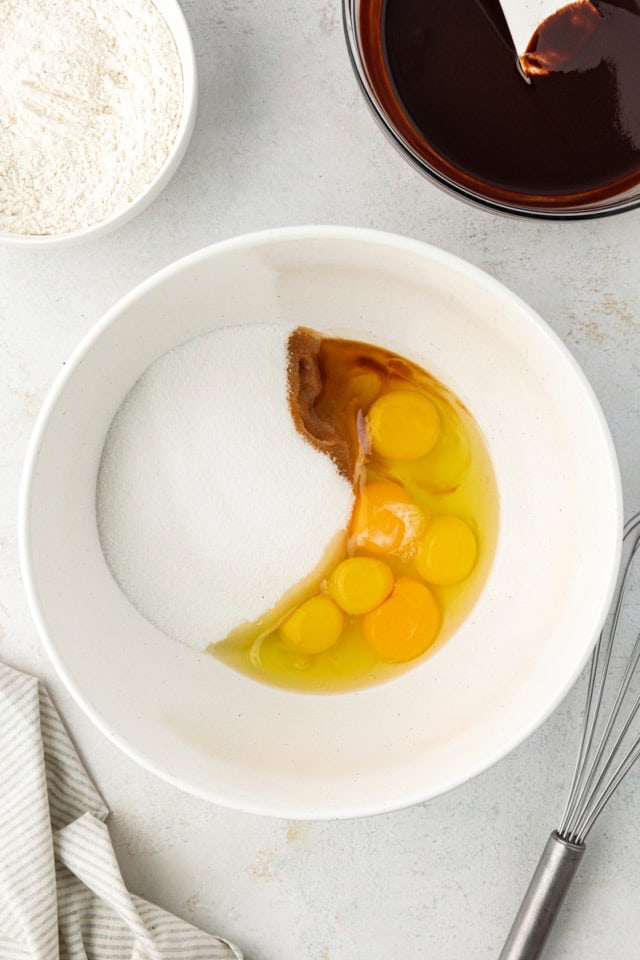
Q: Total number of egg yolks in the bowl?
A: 6